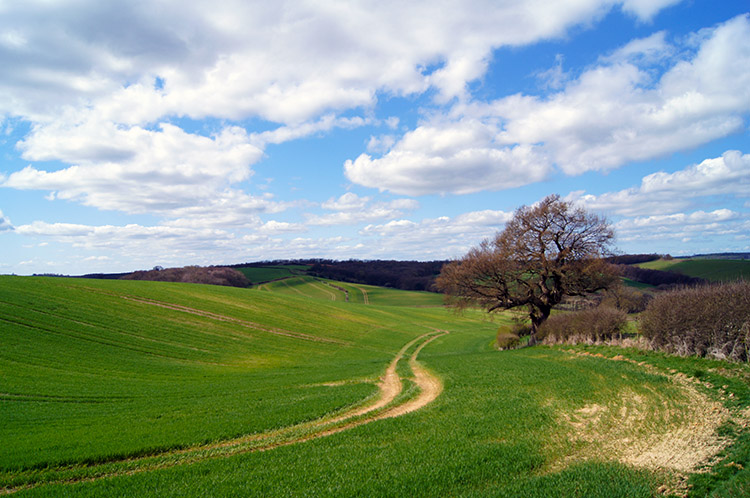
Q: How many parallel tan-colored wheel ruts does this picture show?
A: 2